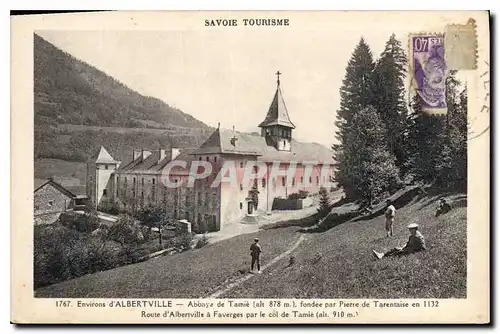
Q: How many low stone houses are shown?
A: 1